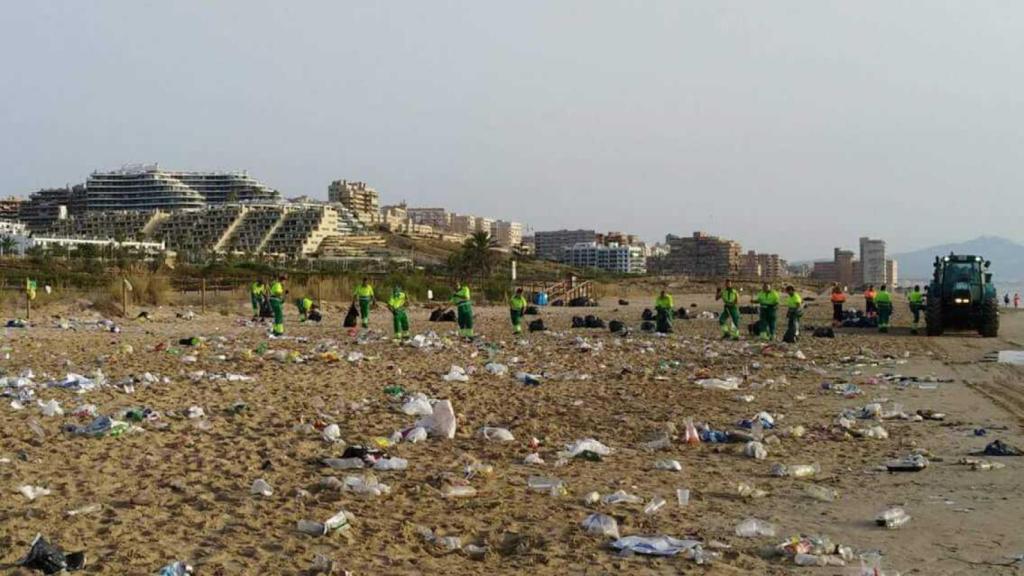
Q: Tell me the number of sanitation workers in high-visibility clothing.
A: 15